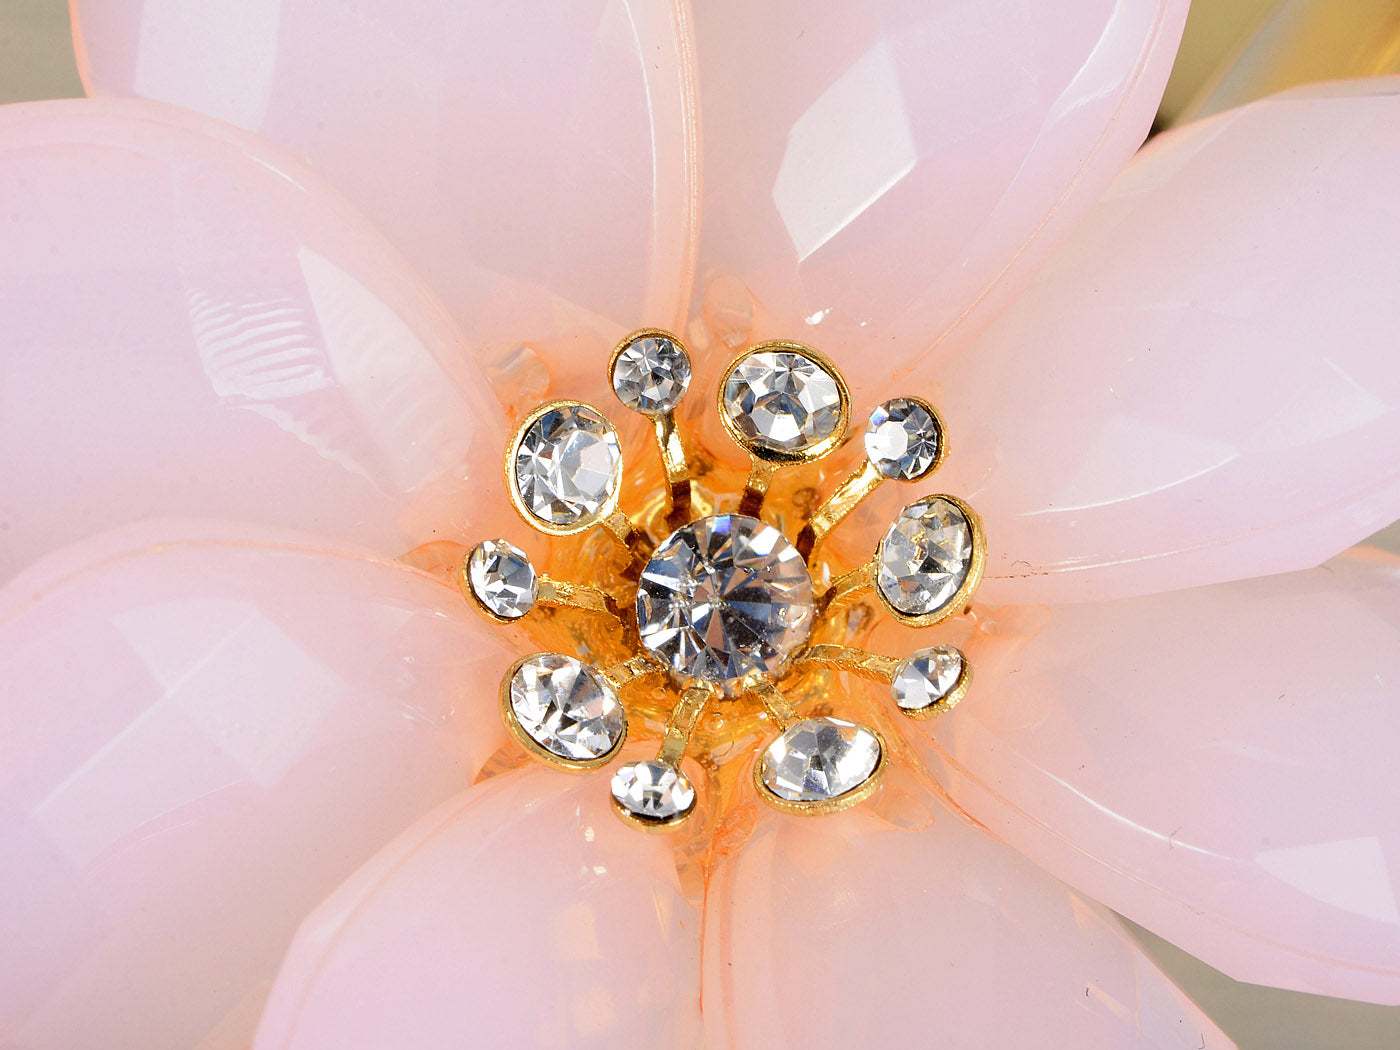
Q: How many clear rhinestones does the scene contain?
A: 11